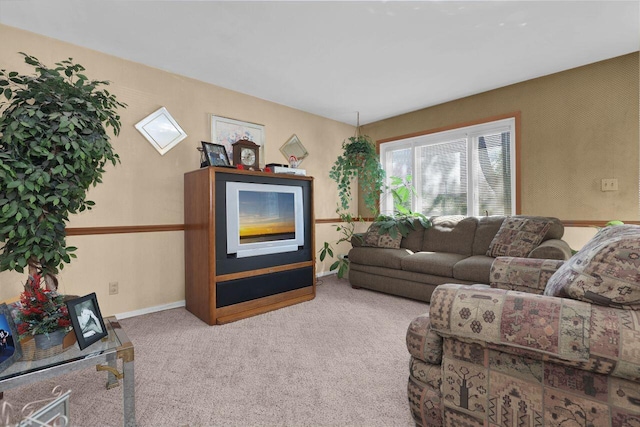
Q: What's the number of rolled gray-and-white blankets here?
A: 0